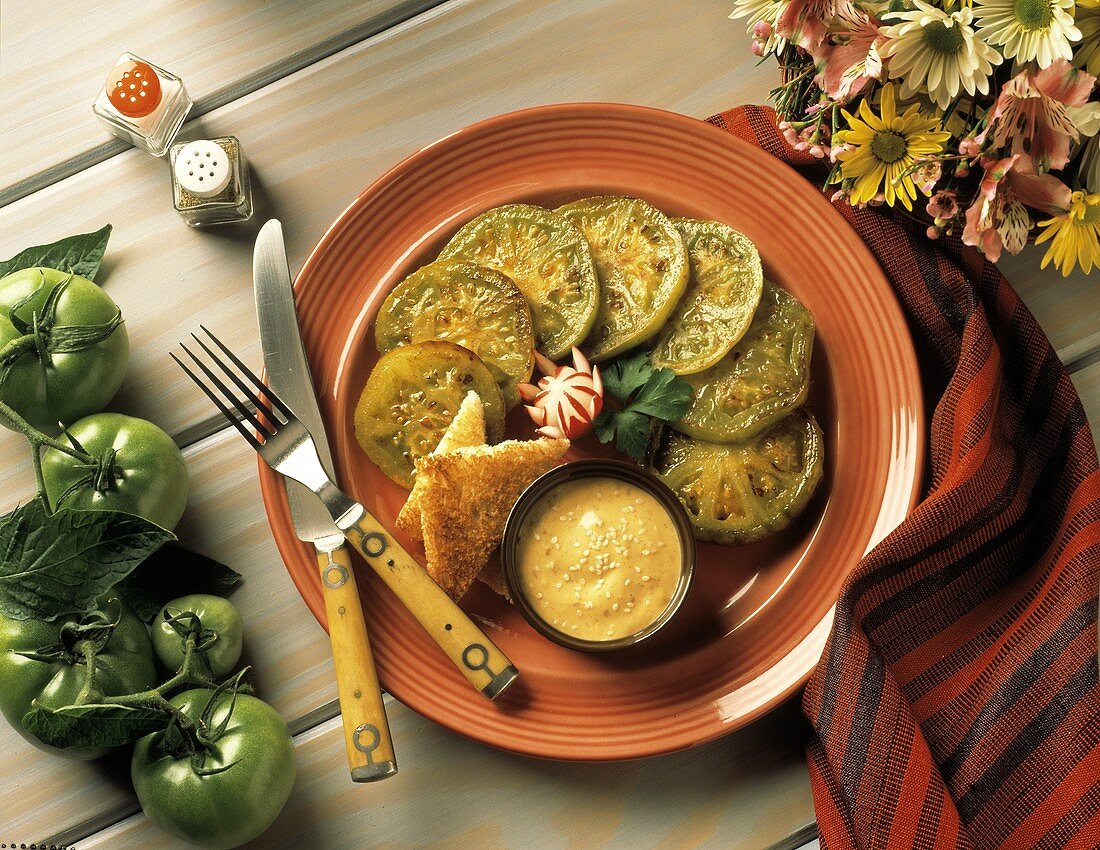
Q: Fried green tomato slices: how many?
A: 7